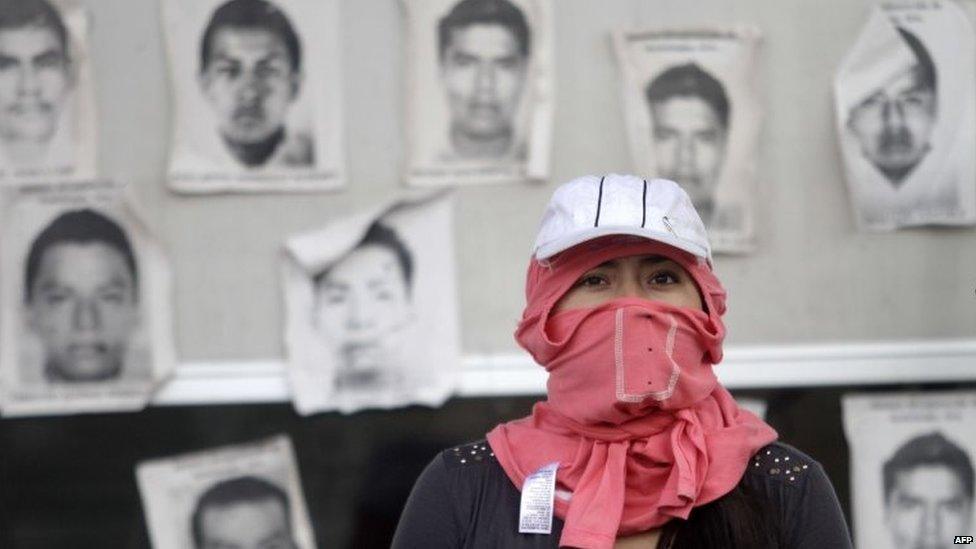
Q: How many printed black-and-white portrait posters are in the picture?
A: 9